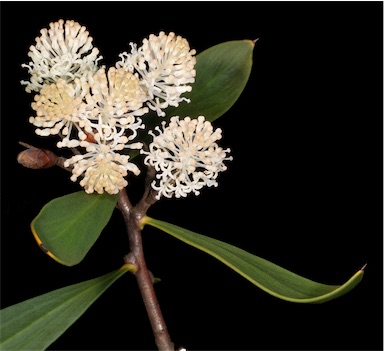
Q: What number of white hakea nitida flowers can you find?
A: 6